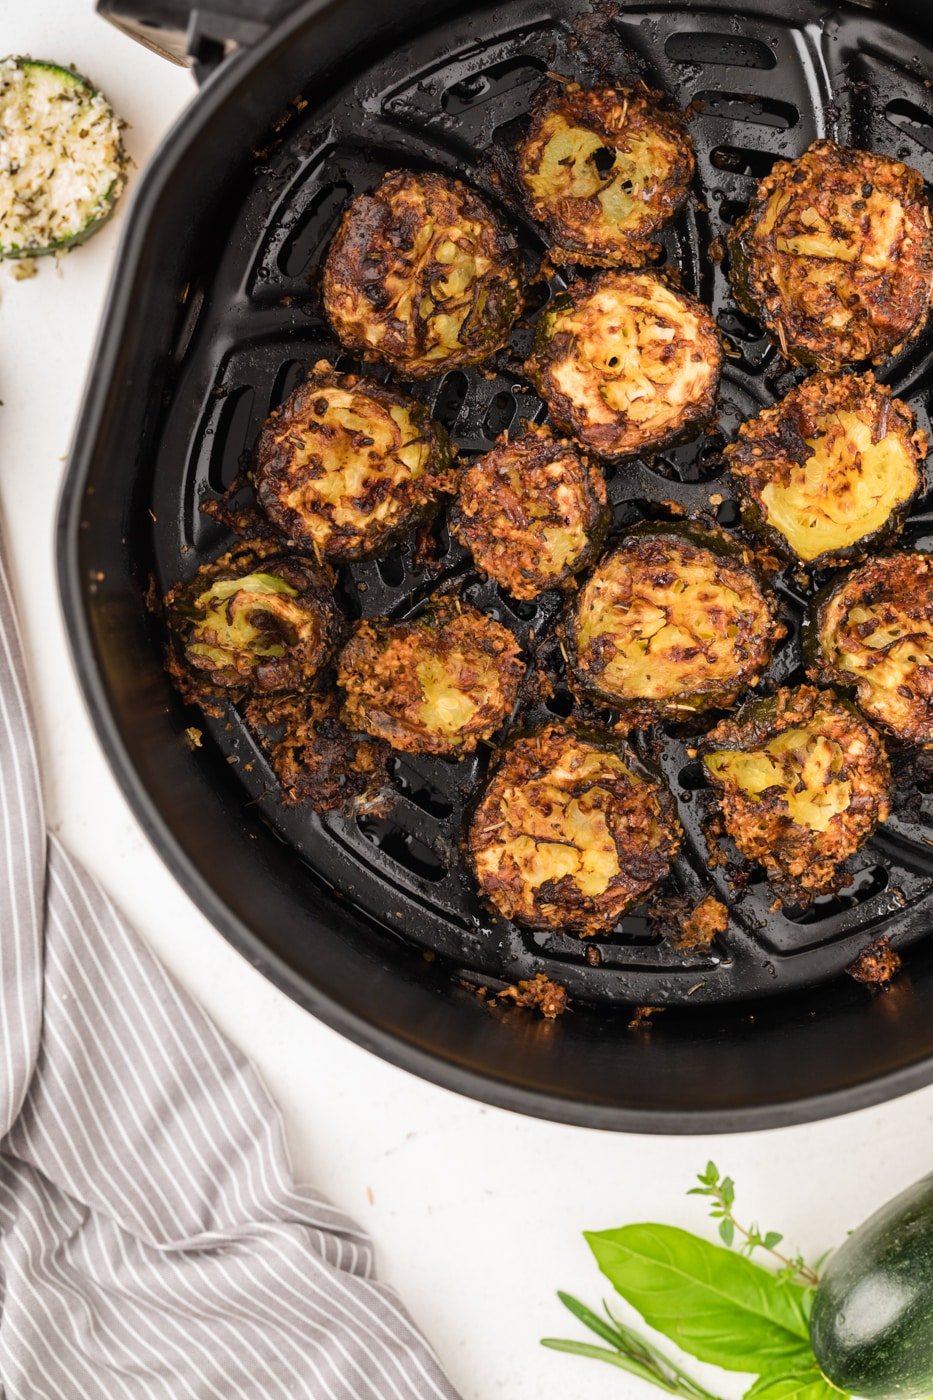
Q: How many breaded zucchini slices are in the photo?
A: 14